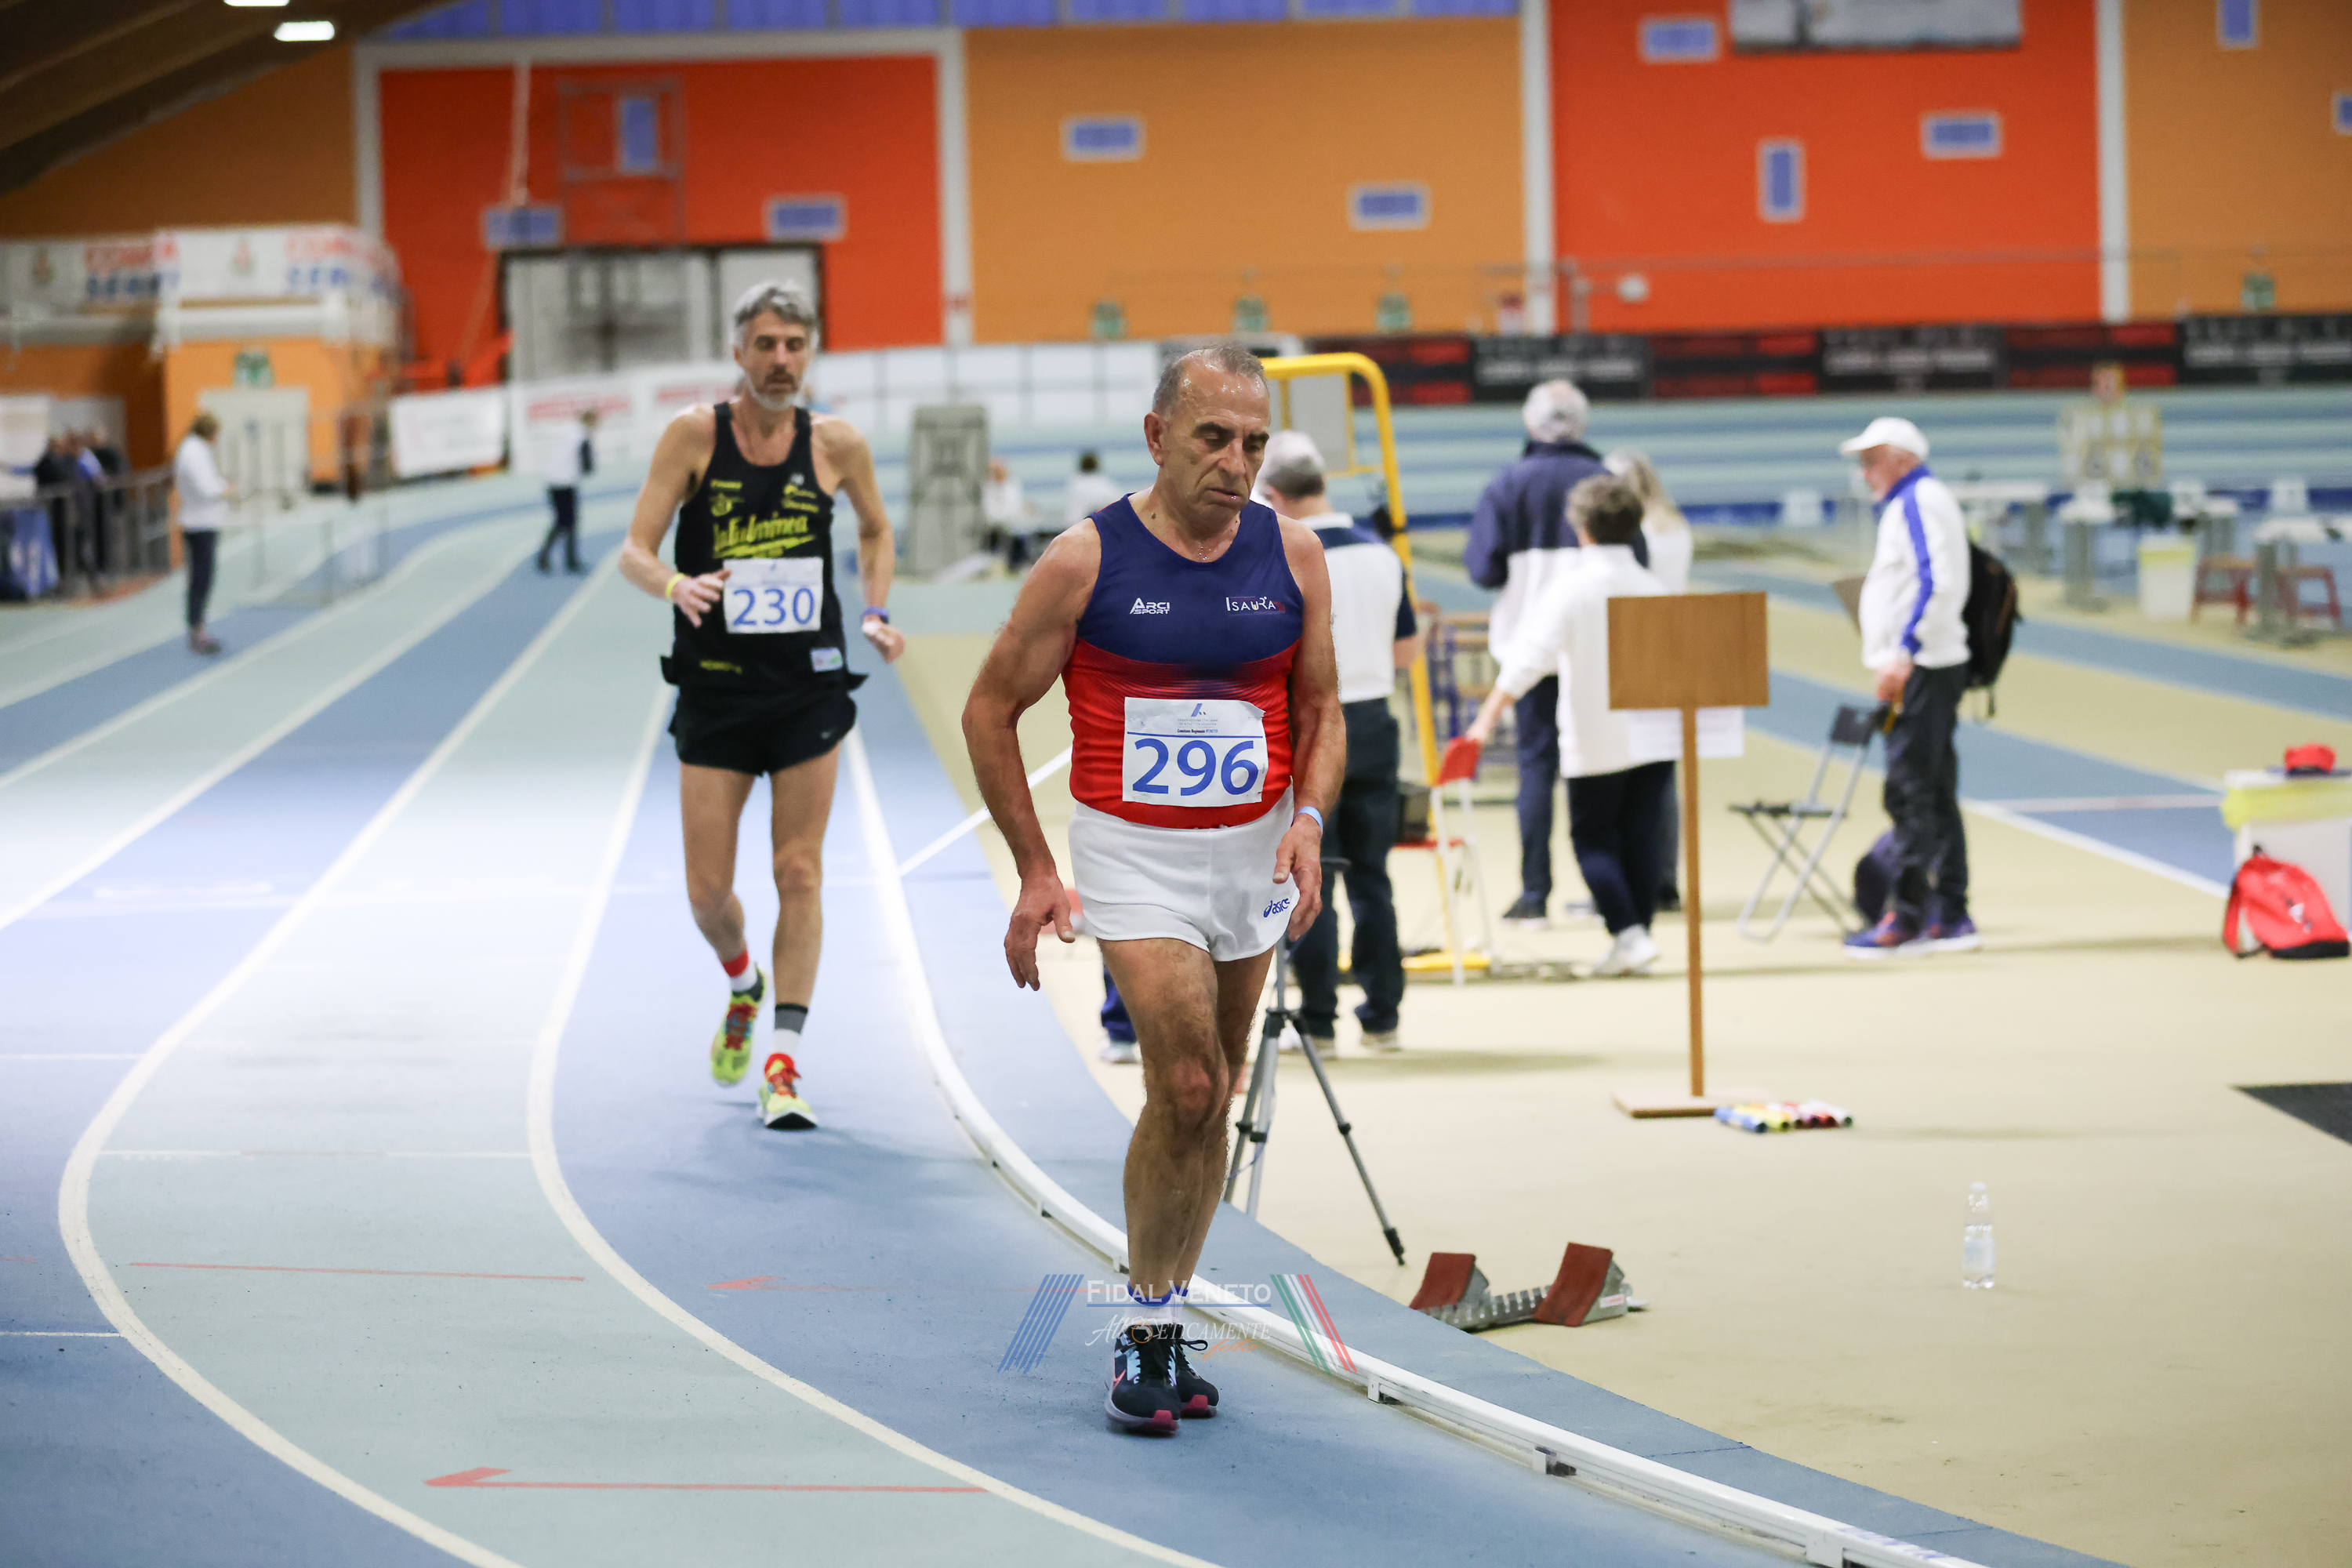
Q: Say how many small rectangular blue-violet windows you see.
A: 10